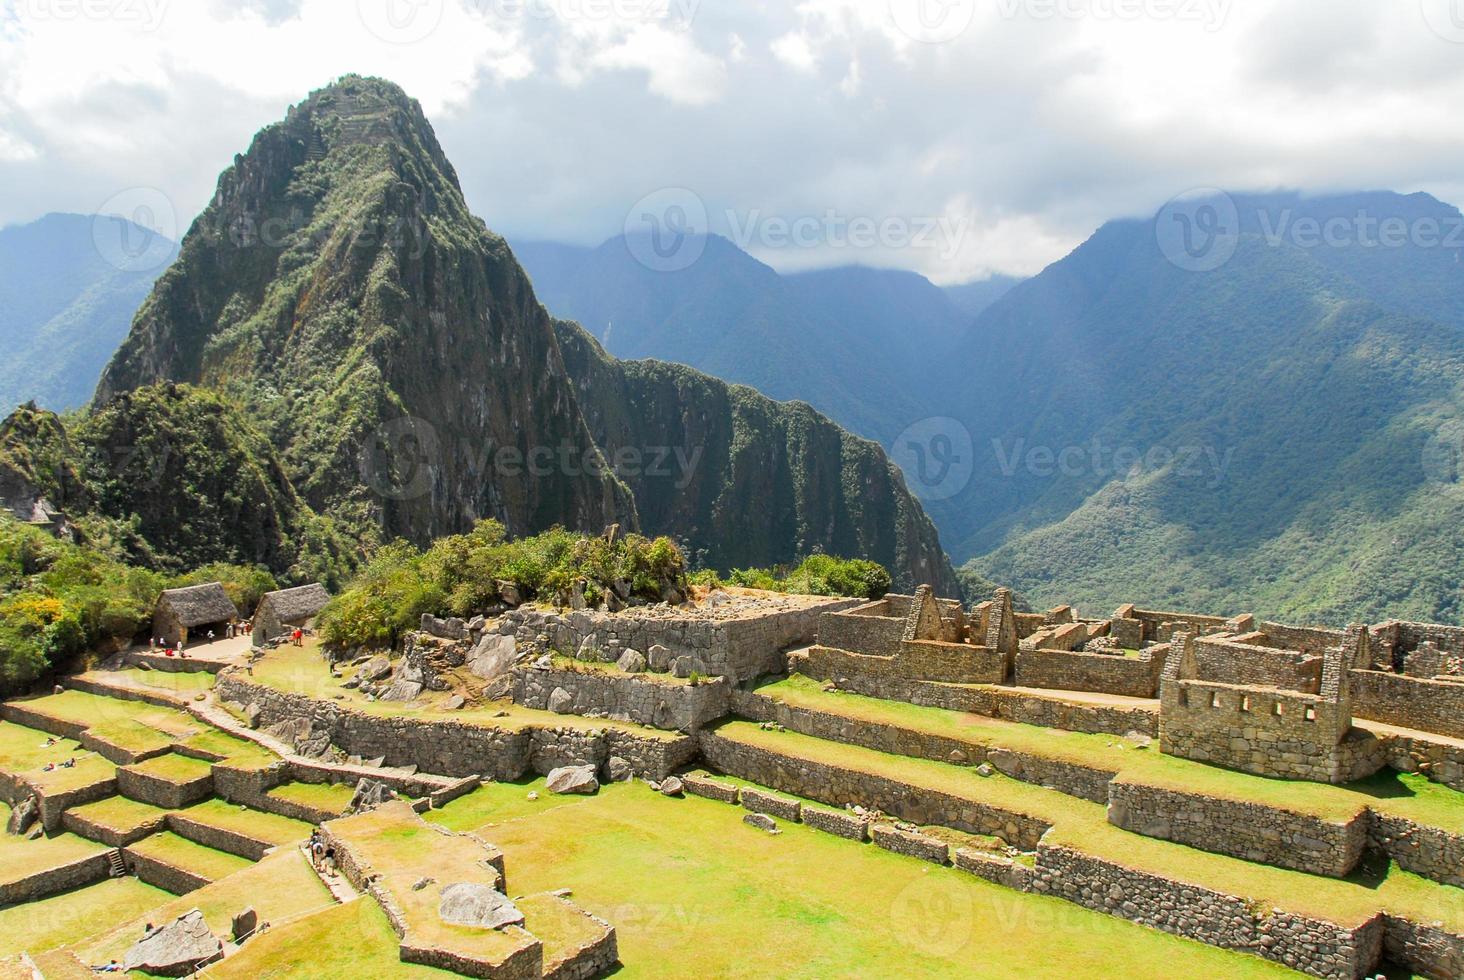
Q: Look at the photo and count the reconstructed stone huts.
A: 2